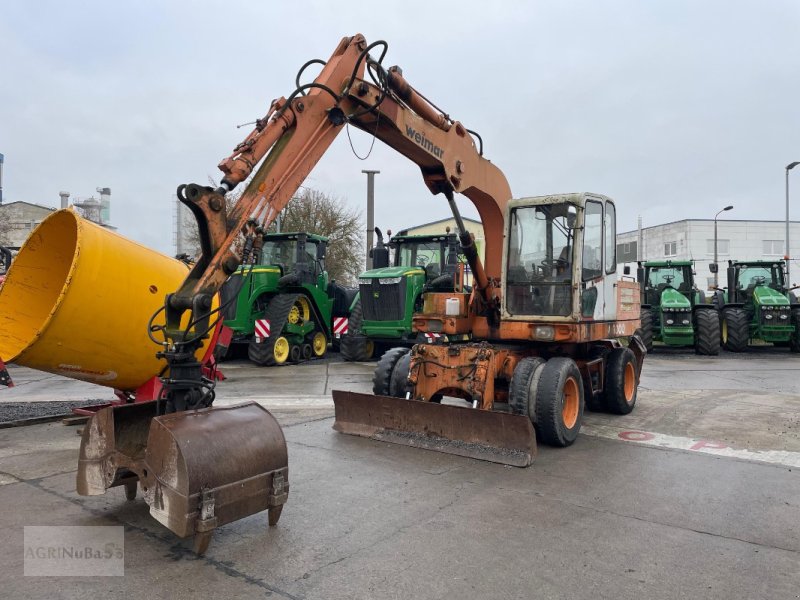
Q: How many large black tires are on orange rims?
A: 2